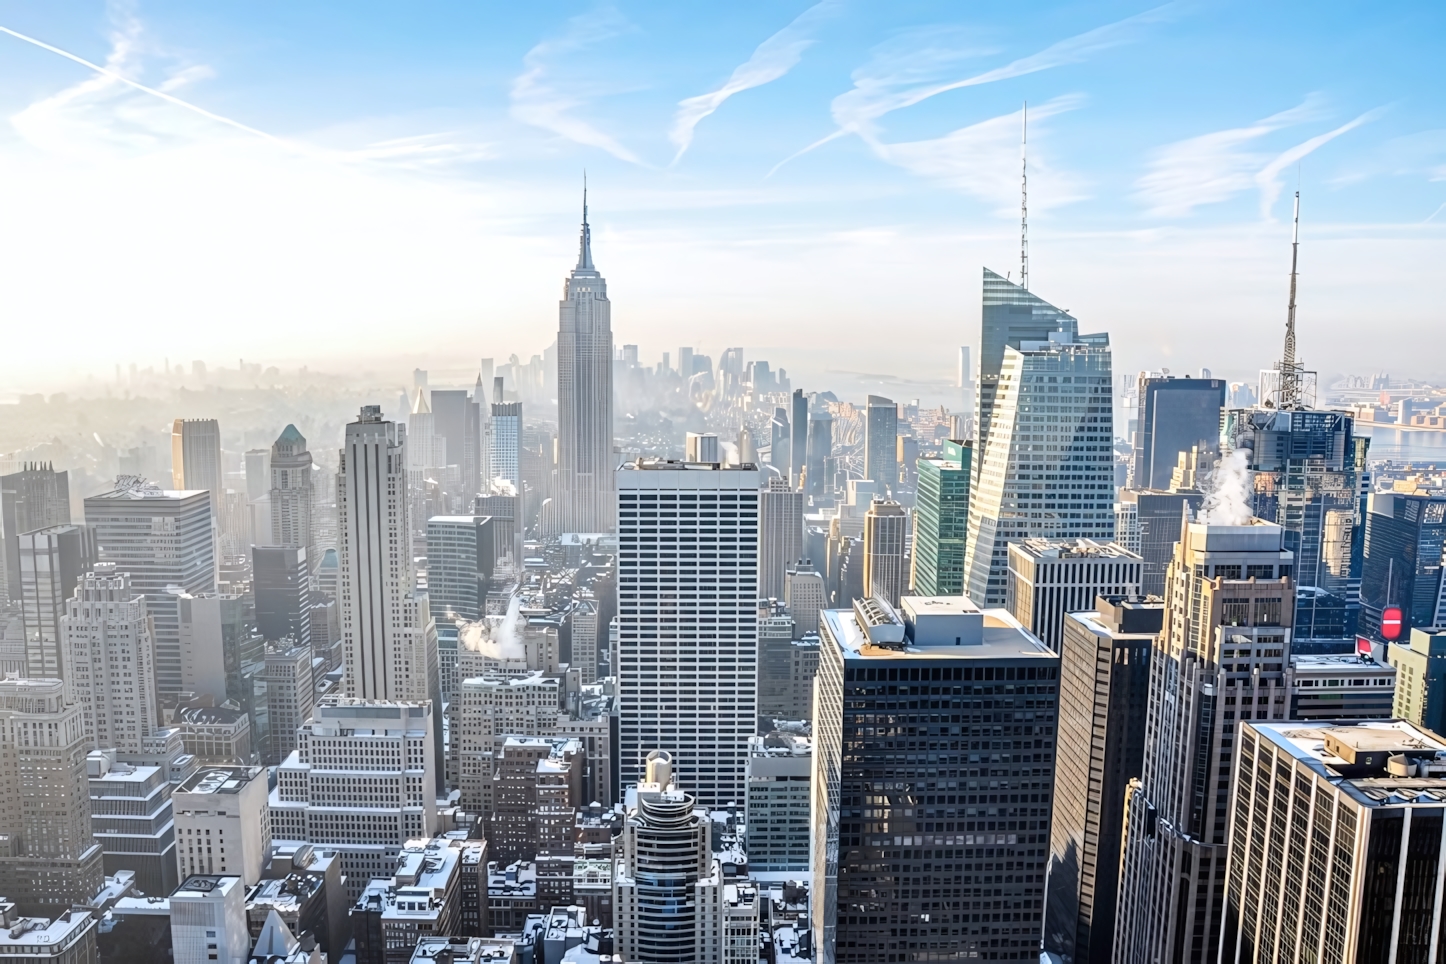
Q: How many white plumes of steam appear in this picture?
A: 2